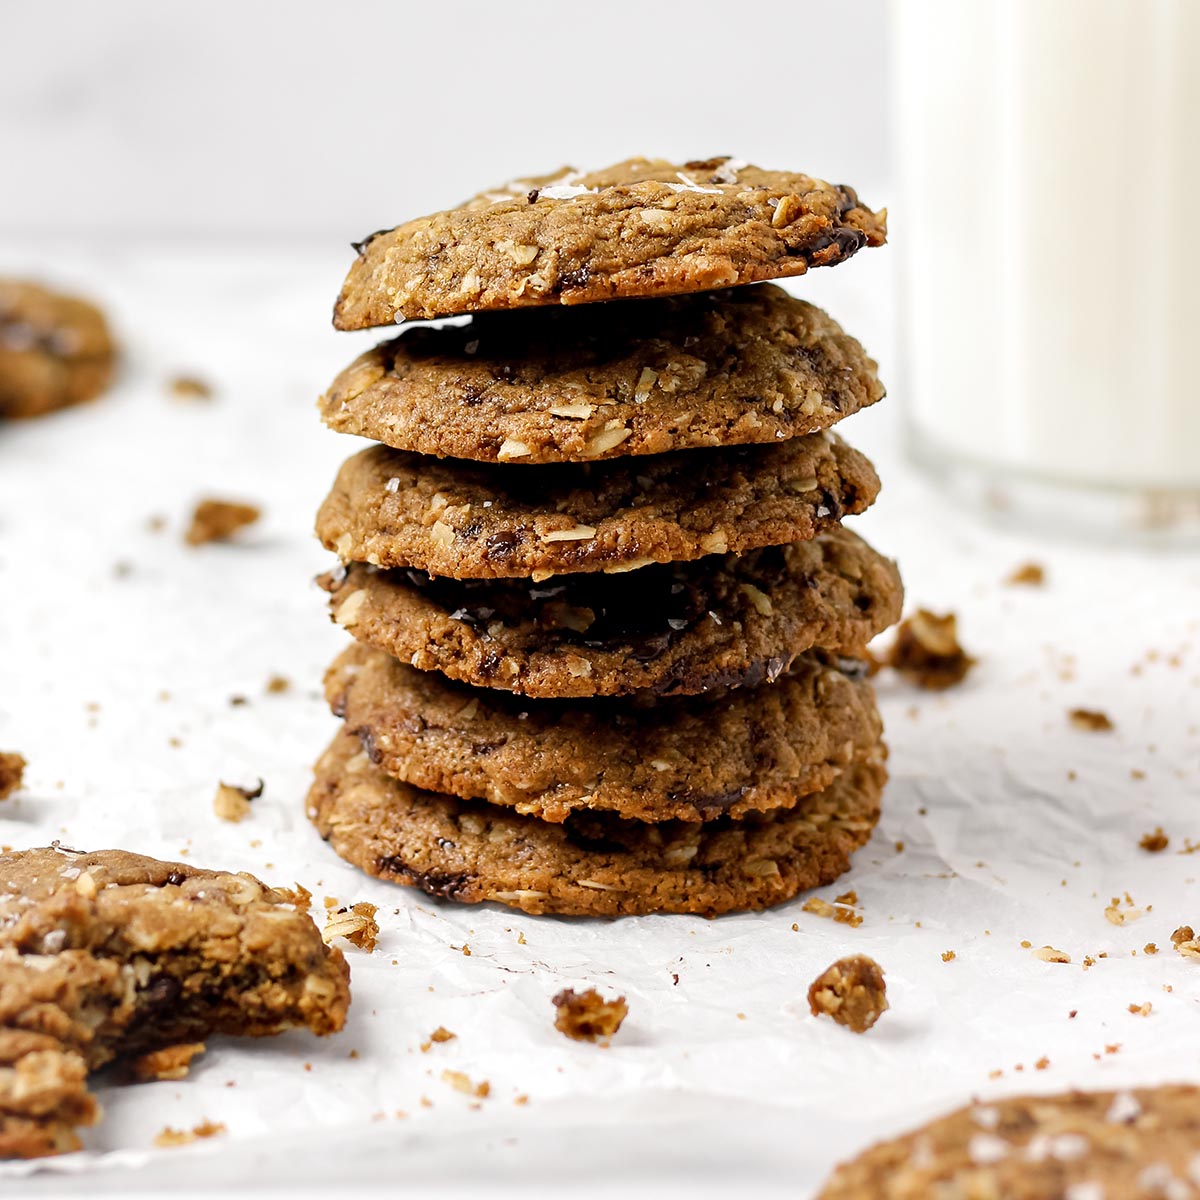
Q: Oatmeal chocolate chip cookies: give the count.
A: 9